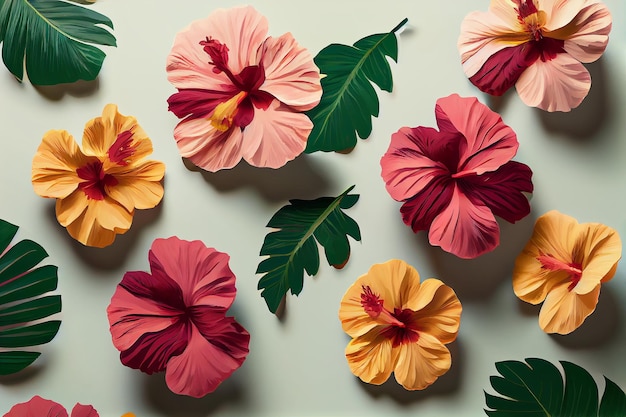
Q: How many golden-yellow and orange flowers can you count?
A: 3